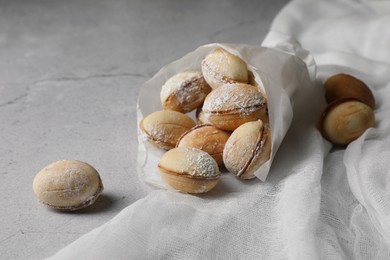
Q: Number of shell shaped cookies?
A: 10